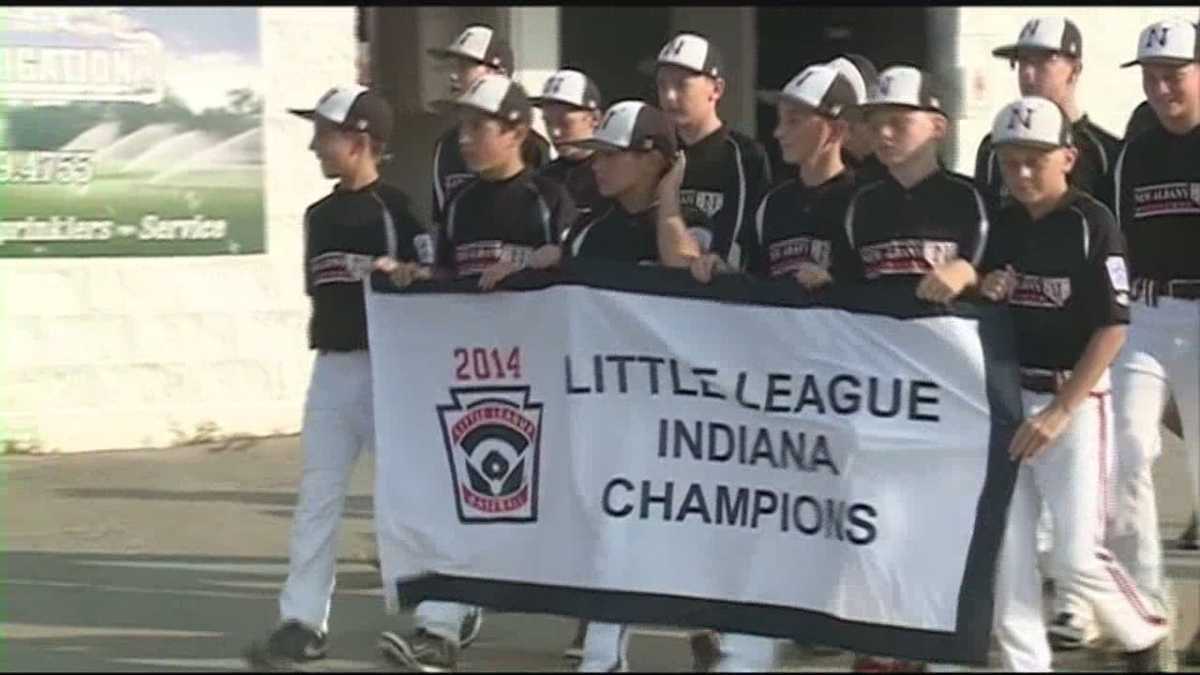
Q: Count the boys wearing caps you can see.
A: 12